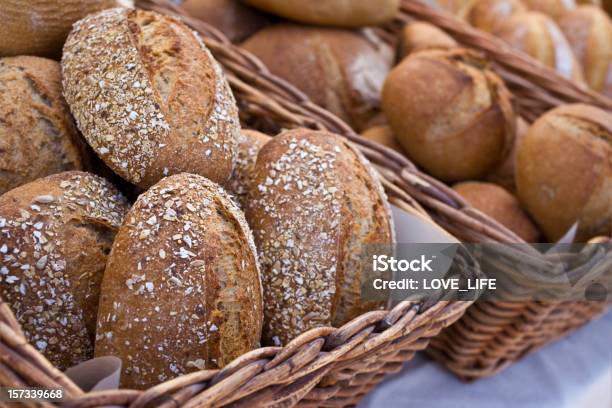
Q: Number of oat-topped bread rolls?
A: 5